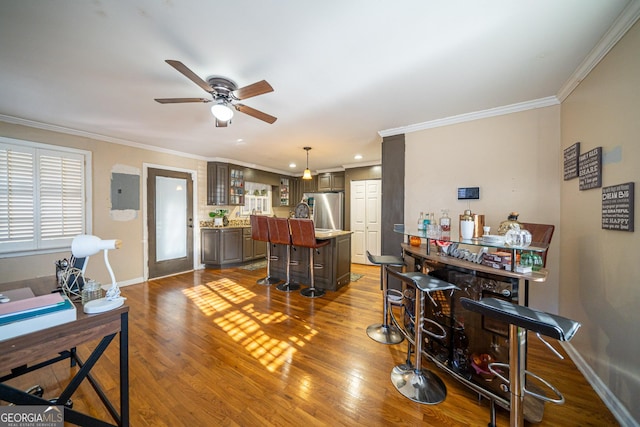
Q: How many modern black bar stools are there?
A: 3